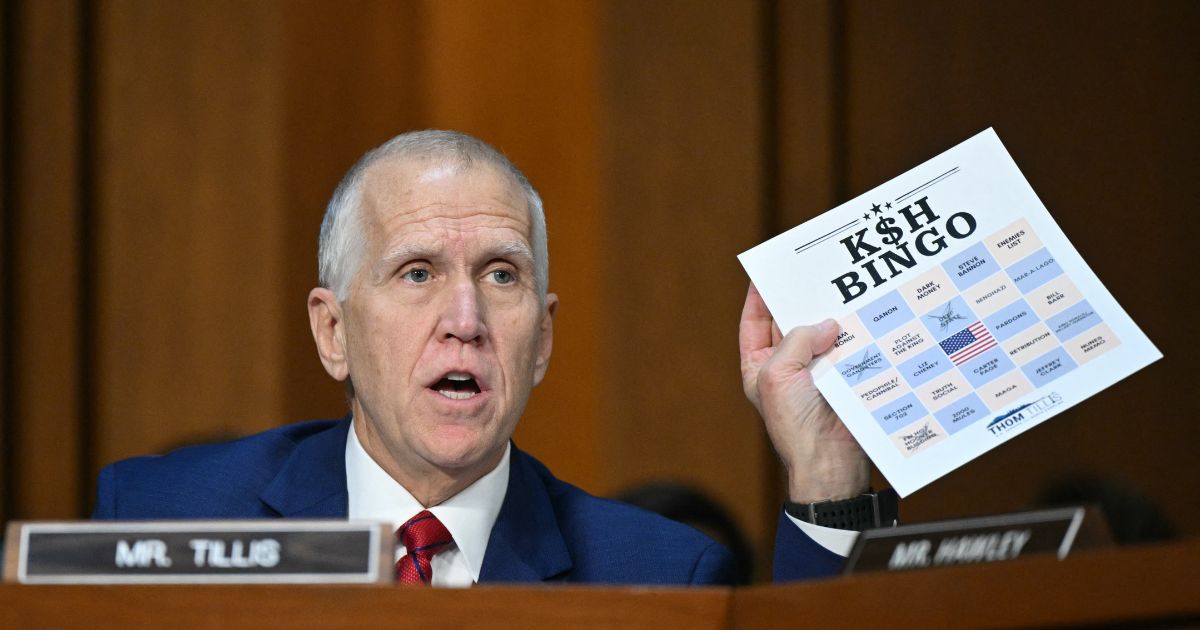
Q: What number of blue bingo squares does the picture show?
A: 12